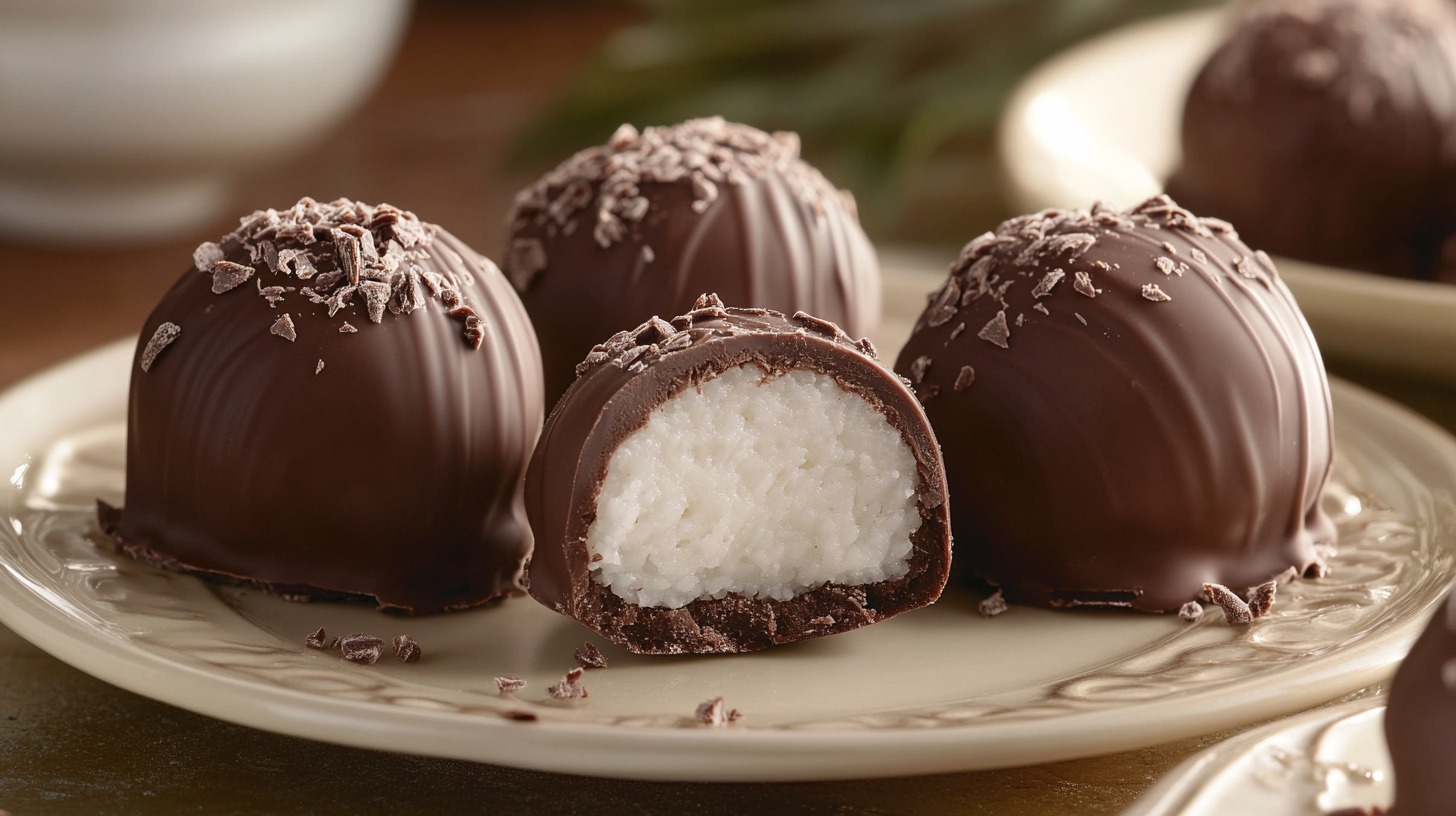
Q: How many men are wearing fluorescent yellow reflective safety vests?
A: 0